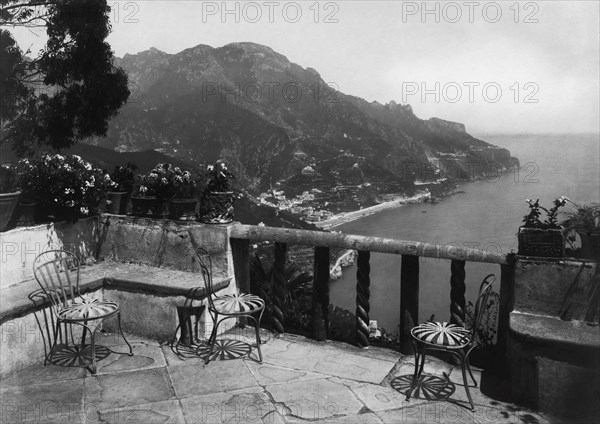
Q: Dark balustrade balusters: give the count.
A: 7